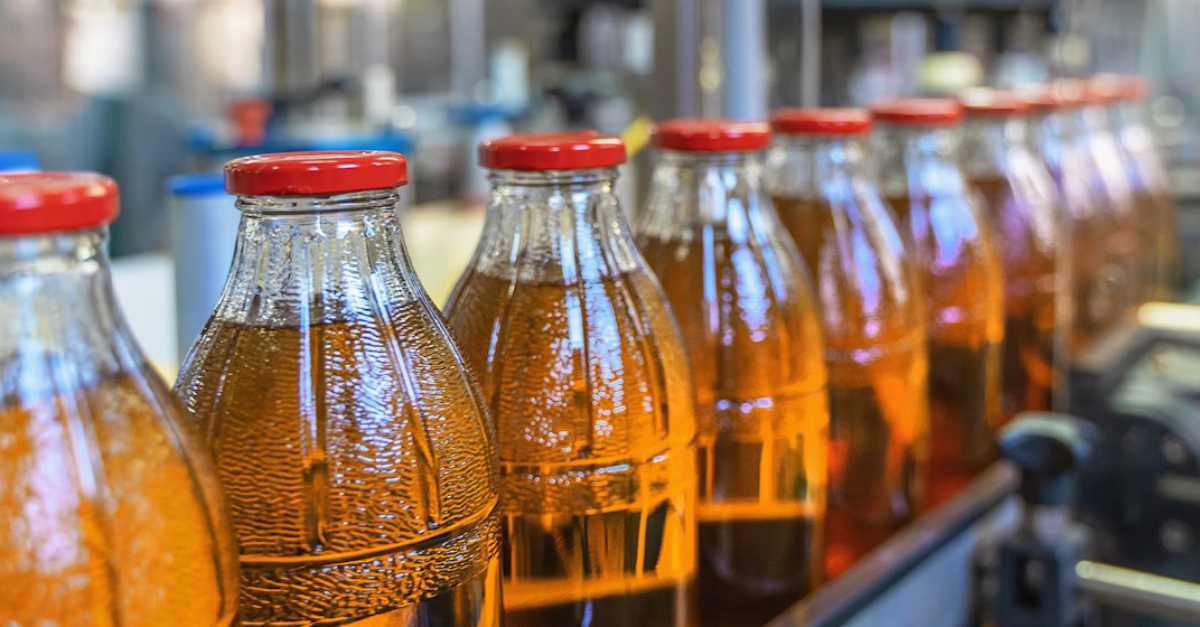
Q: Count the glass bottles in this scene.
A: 10